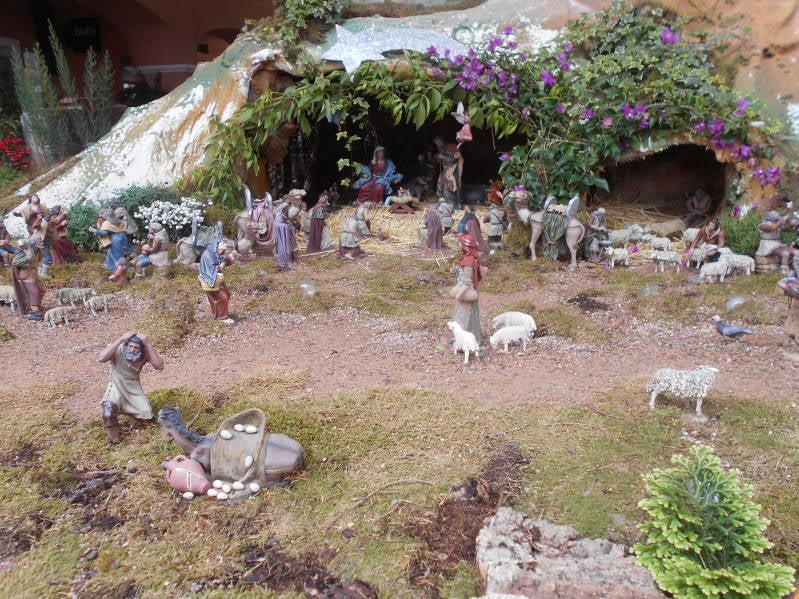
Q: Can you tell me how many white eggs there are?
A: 11